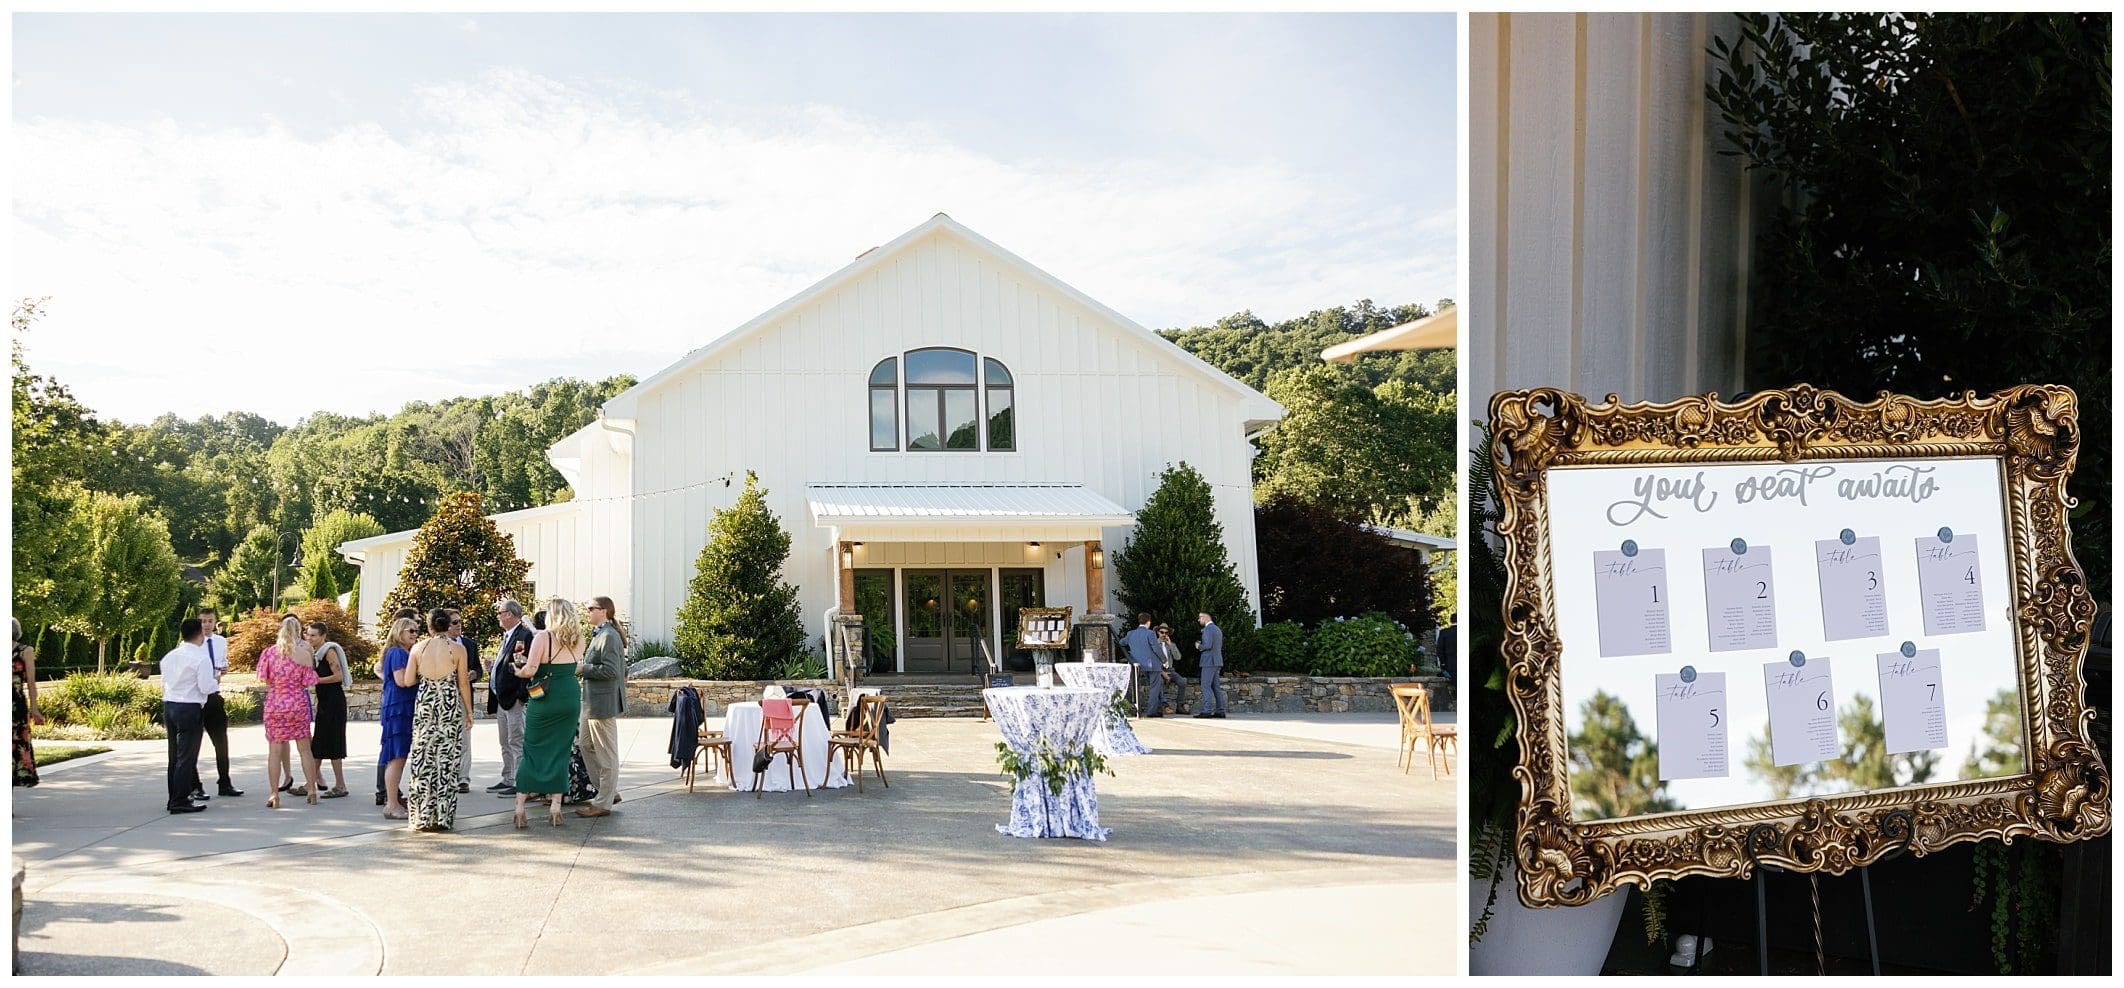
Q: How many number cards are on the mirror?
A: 7